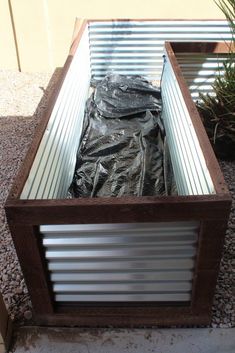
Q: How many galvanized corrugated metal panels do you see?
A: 5